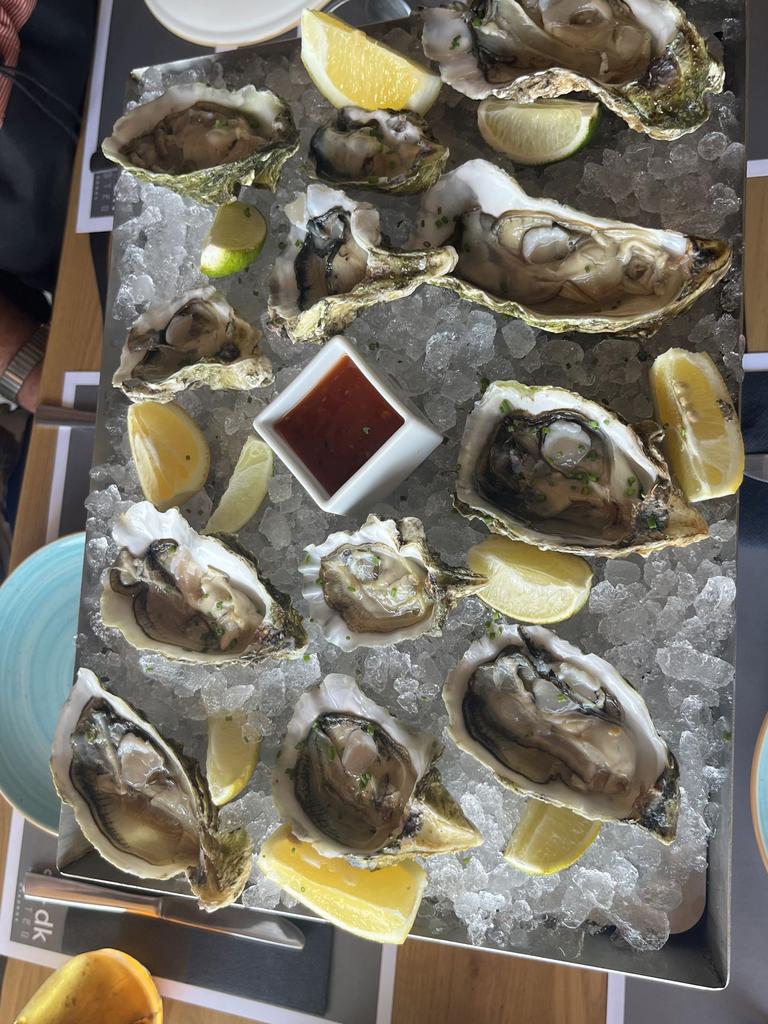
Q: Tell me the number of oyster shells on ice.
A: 12